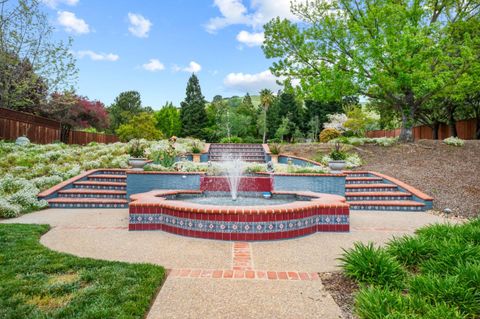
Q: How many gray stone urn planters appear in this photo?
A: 2